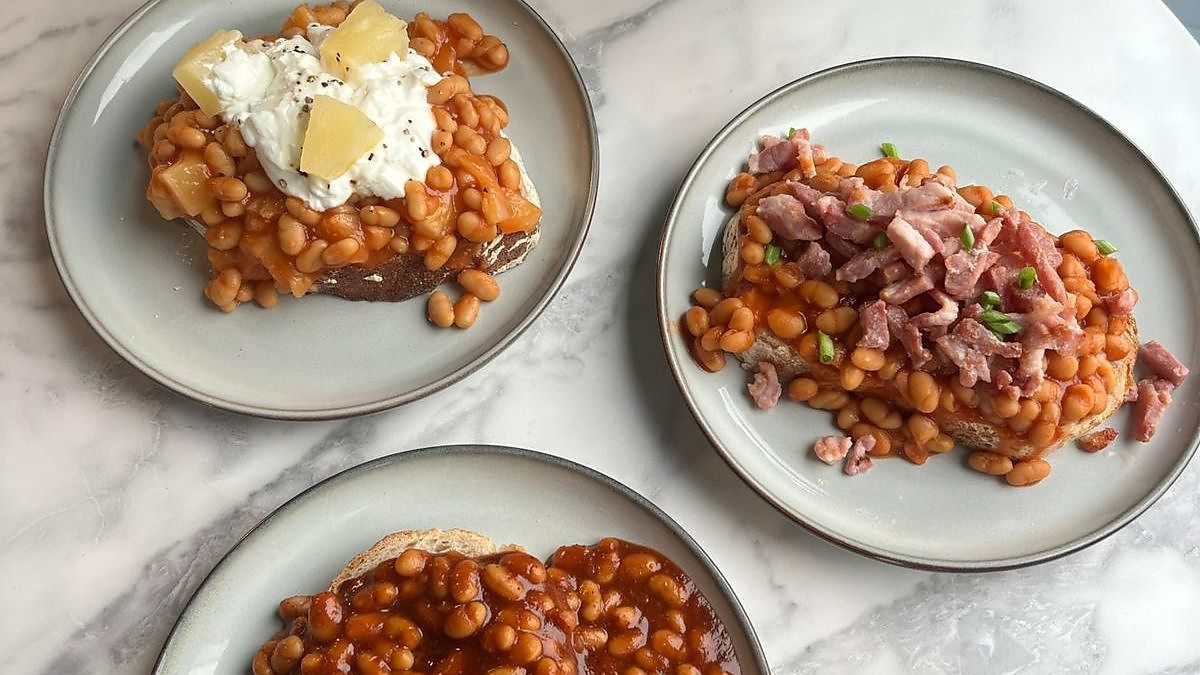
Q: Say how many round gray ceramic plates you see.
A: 3